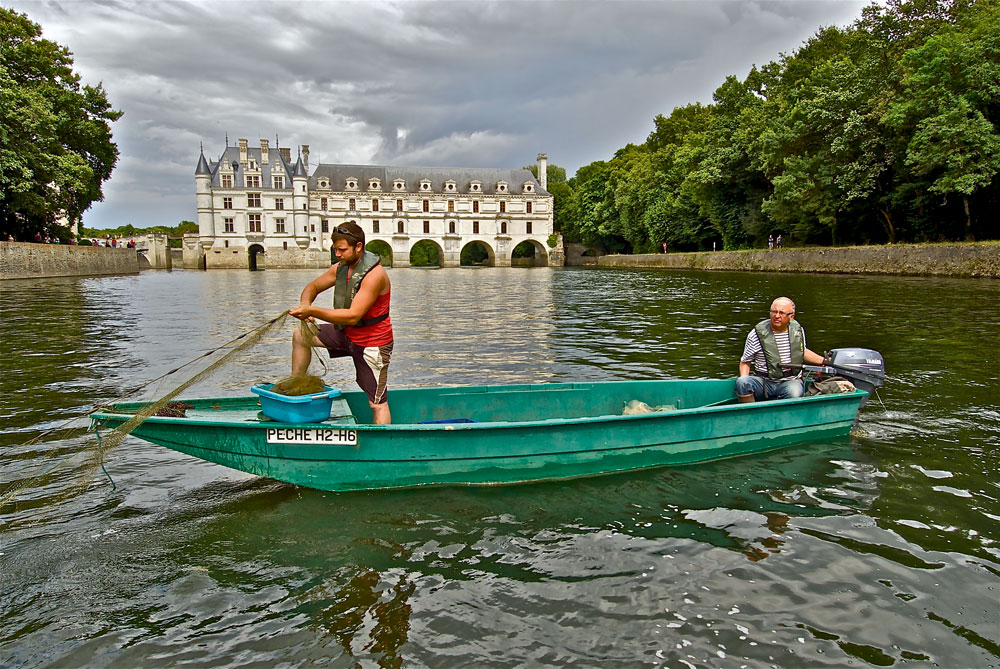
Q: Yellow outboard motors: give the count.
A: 0